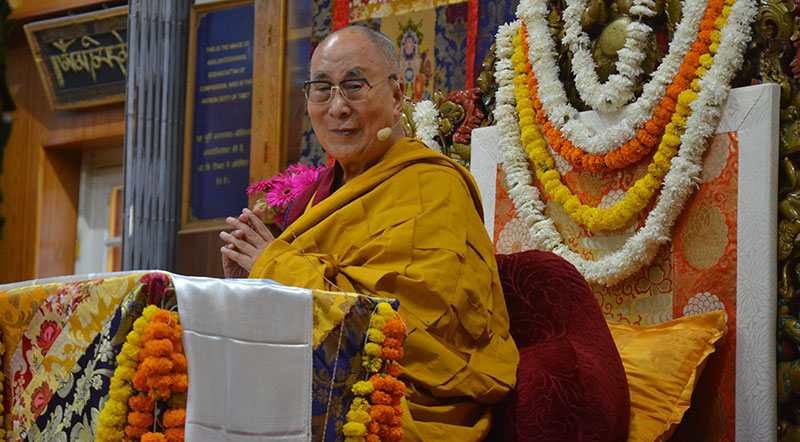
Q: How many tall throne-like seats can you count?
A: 1